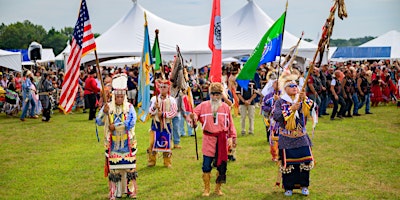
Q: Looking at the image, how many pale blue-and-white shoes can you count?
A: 2